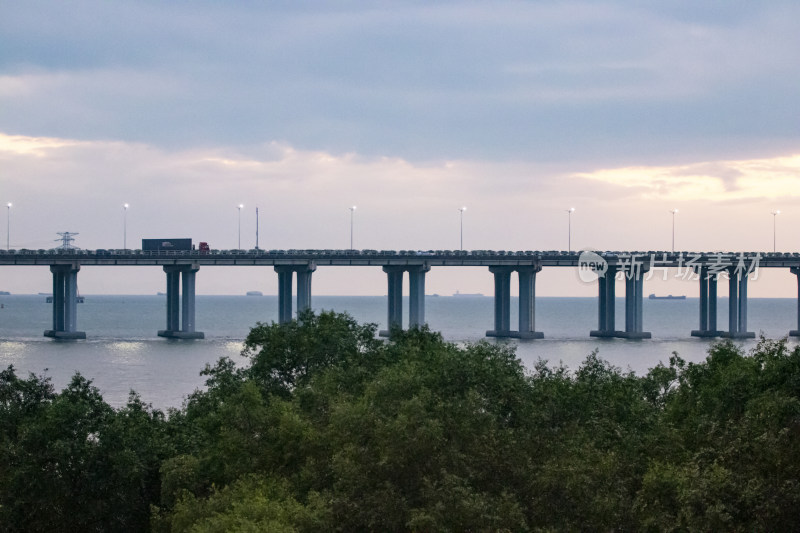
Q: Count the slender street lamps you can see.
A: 8